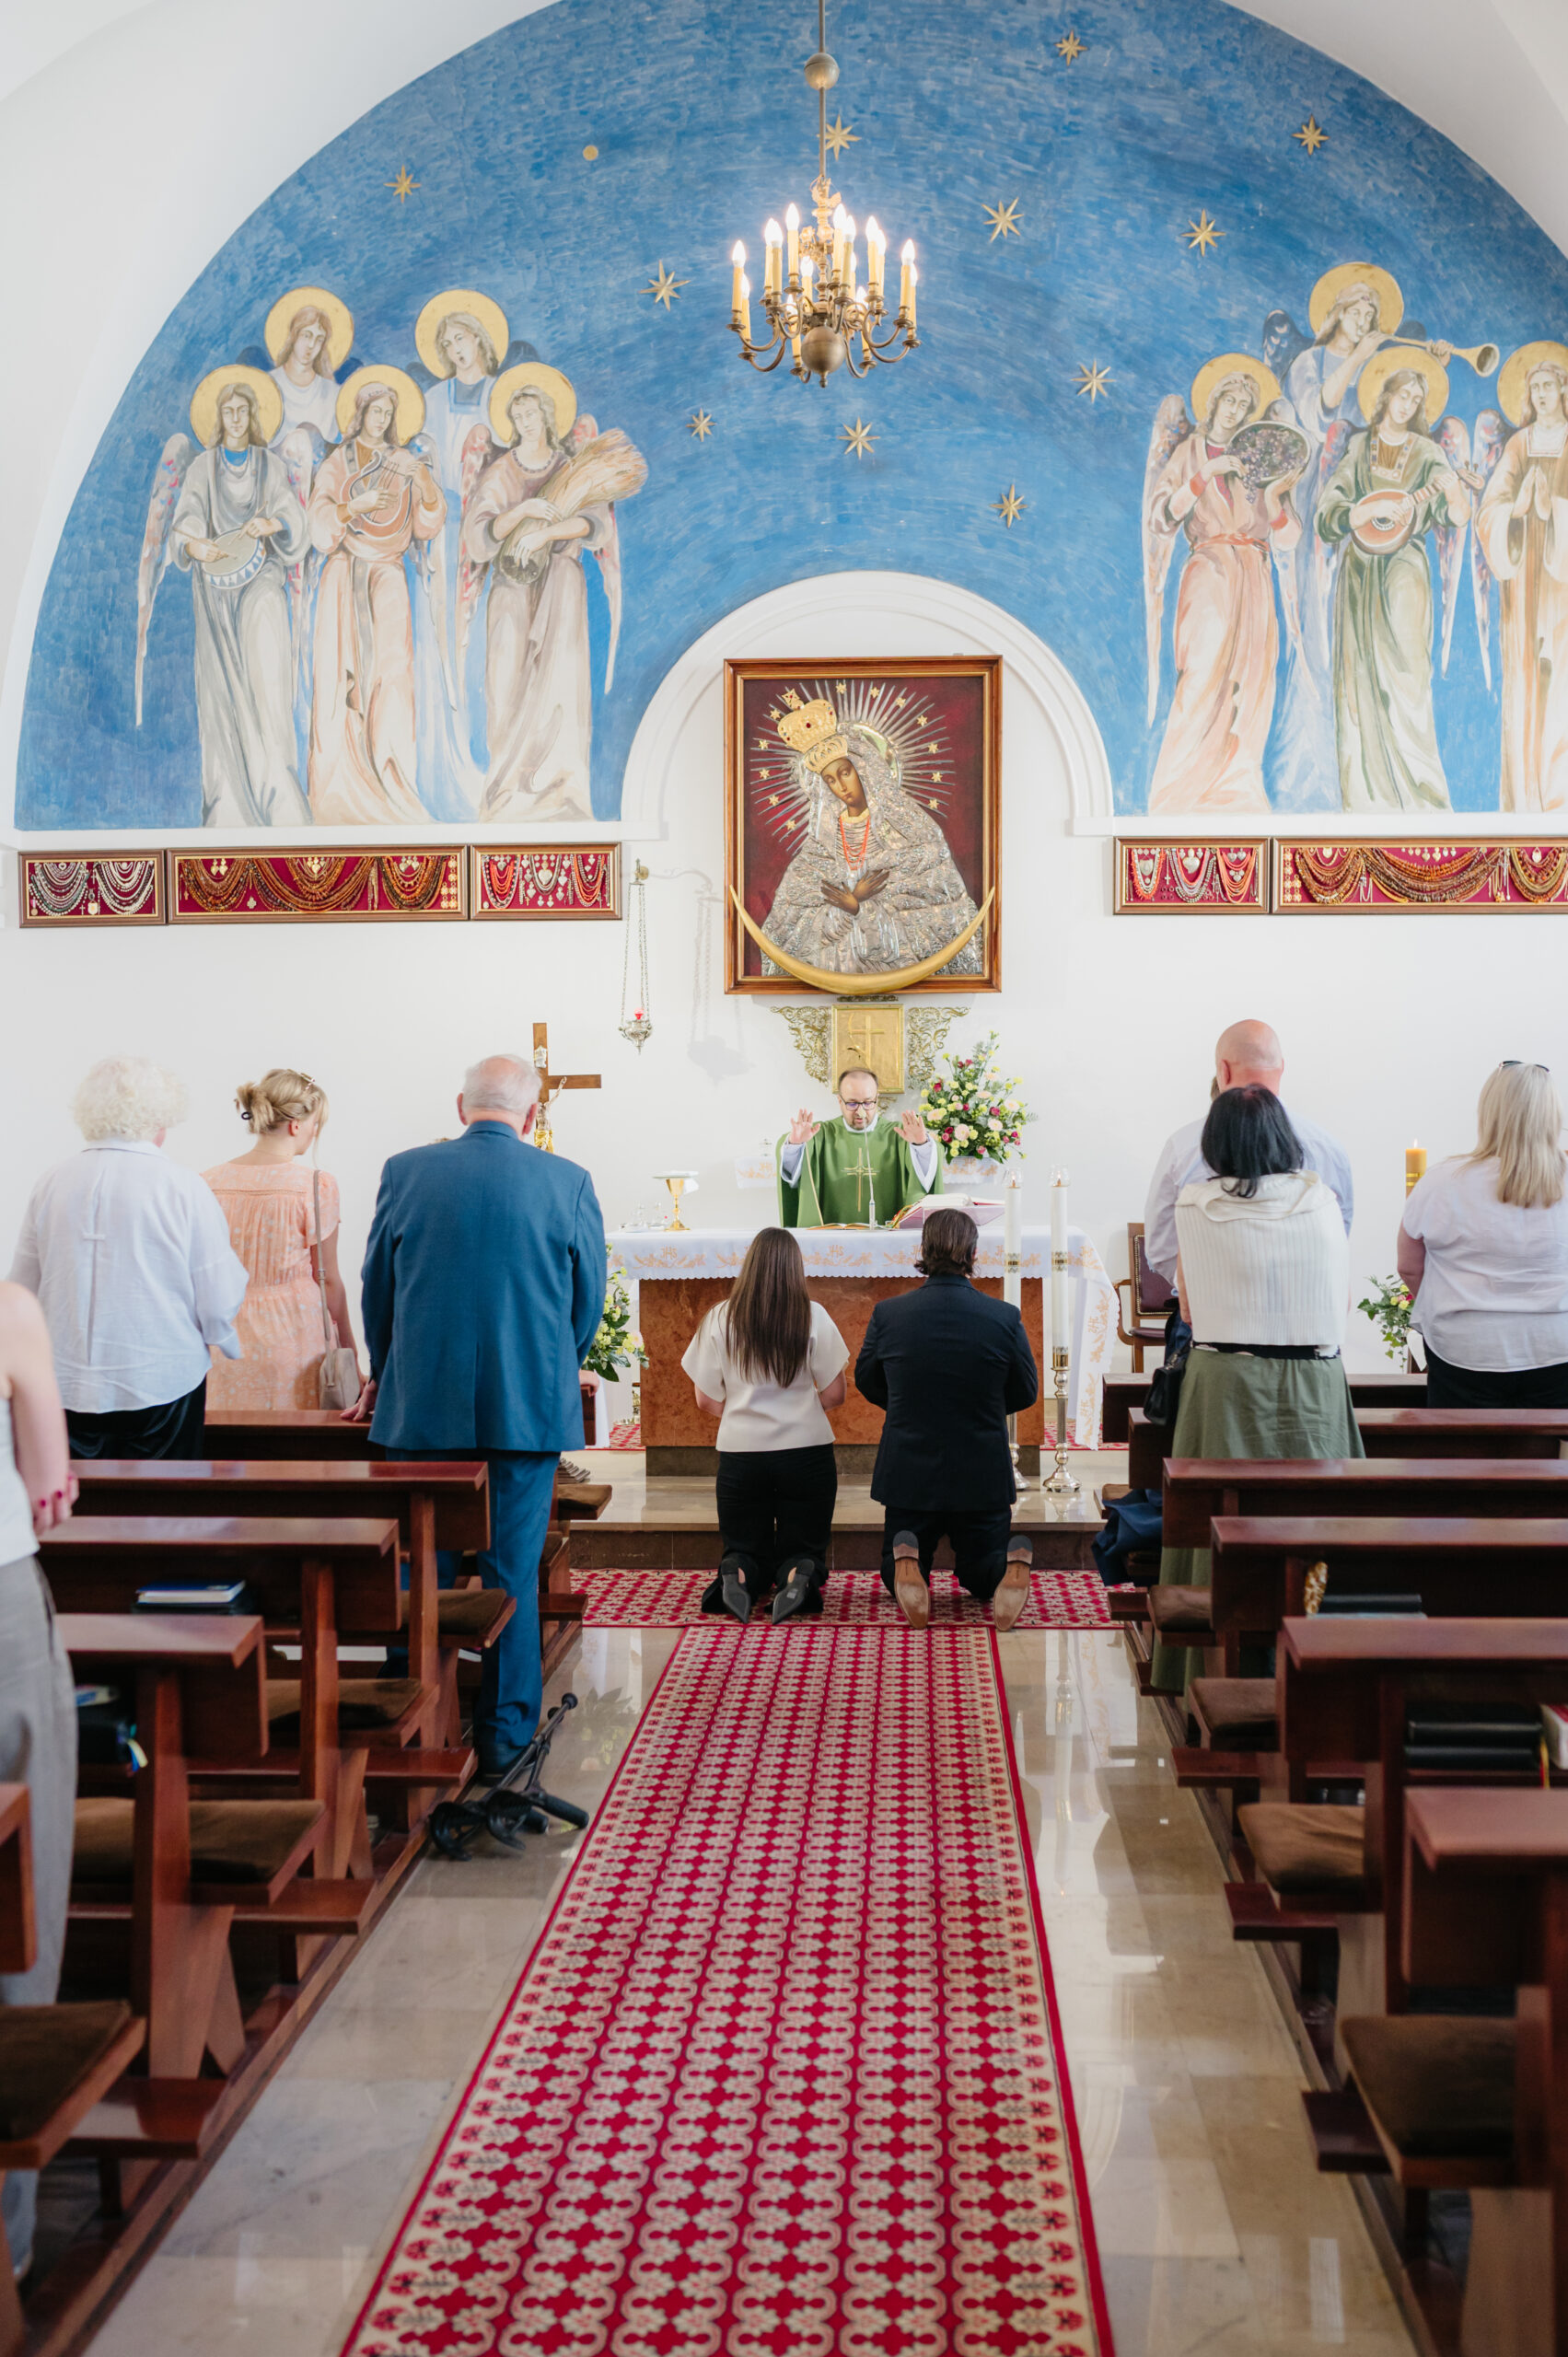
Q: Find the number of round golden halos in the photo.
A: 9